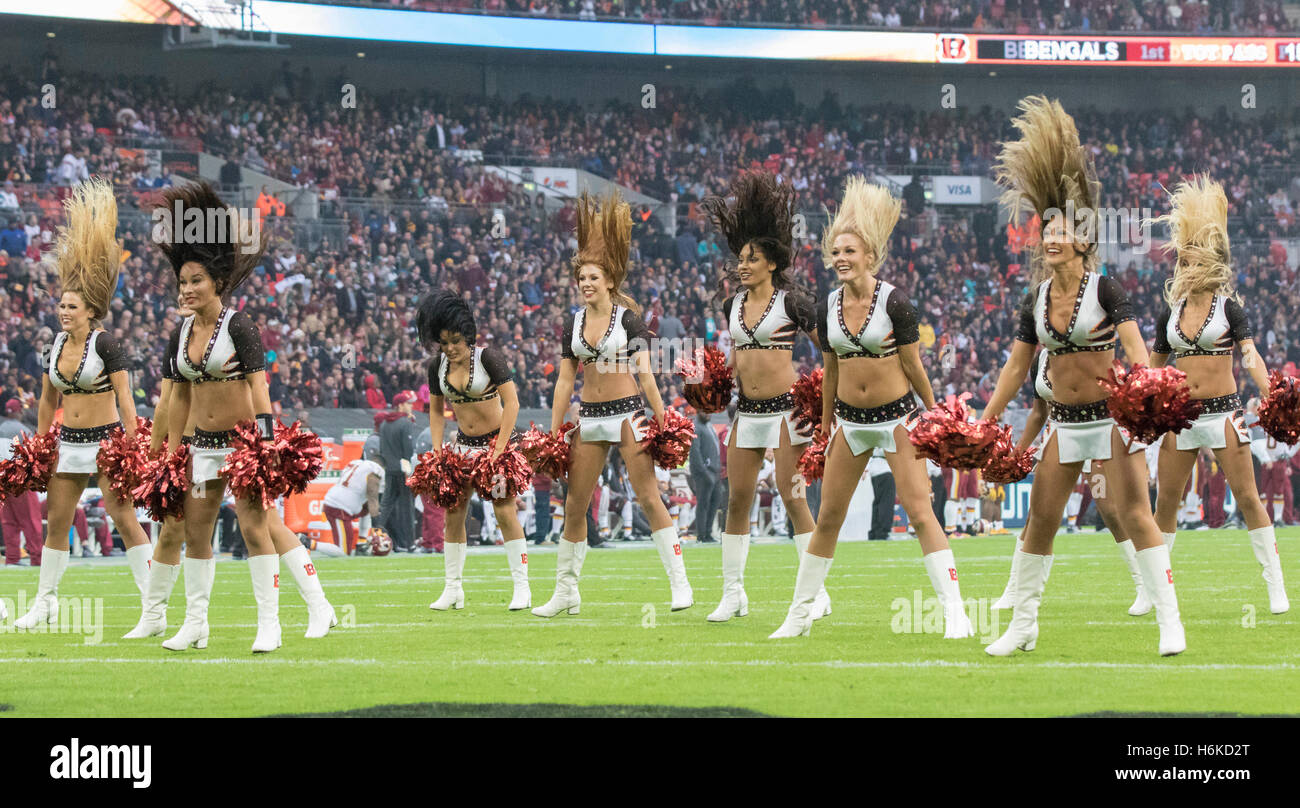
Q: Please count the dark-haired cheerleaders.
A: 3